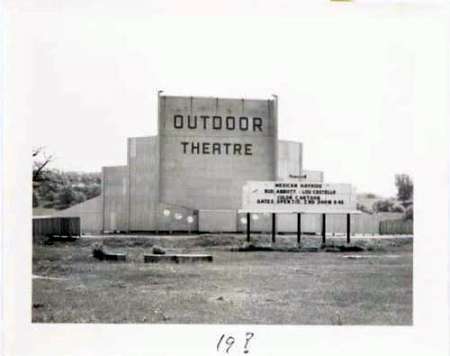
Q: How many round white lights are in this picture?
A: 5